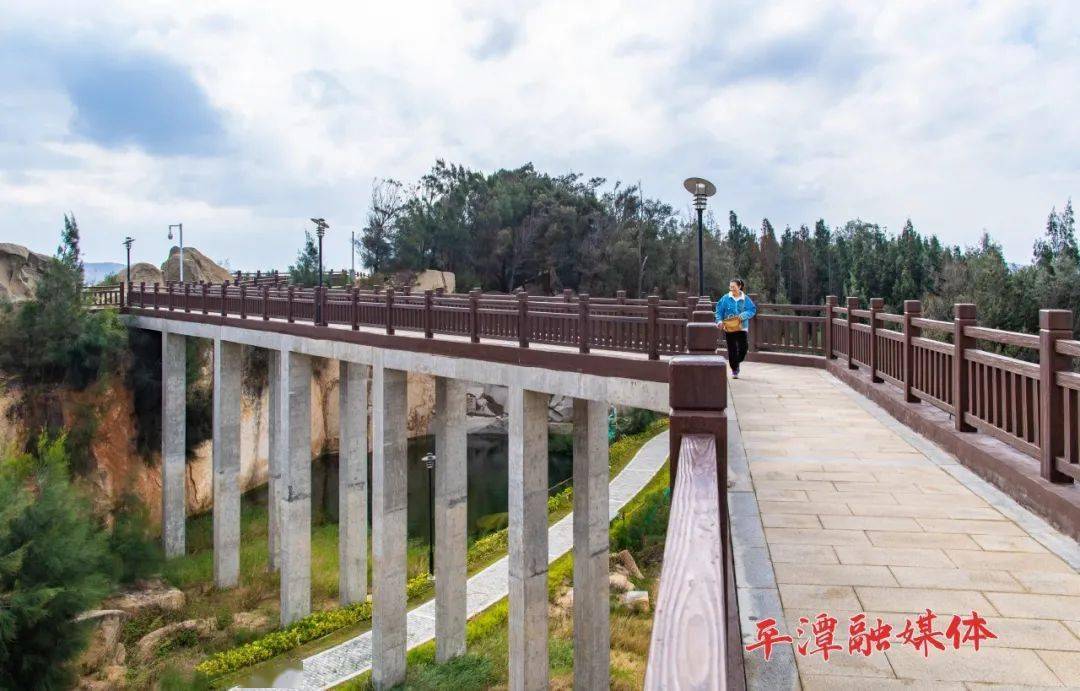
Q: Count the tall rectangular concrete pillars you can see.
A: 9